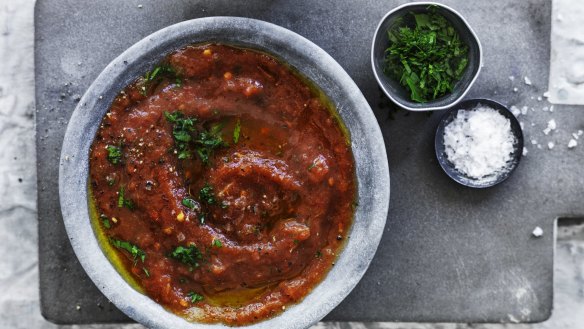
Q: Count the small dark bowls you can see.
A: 2